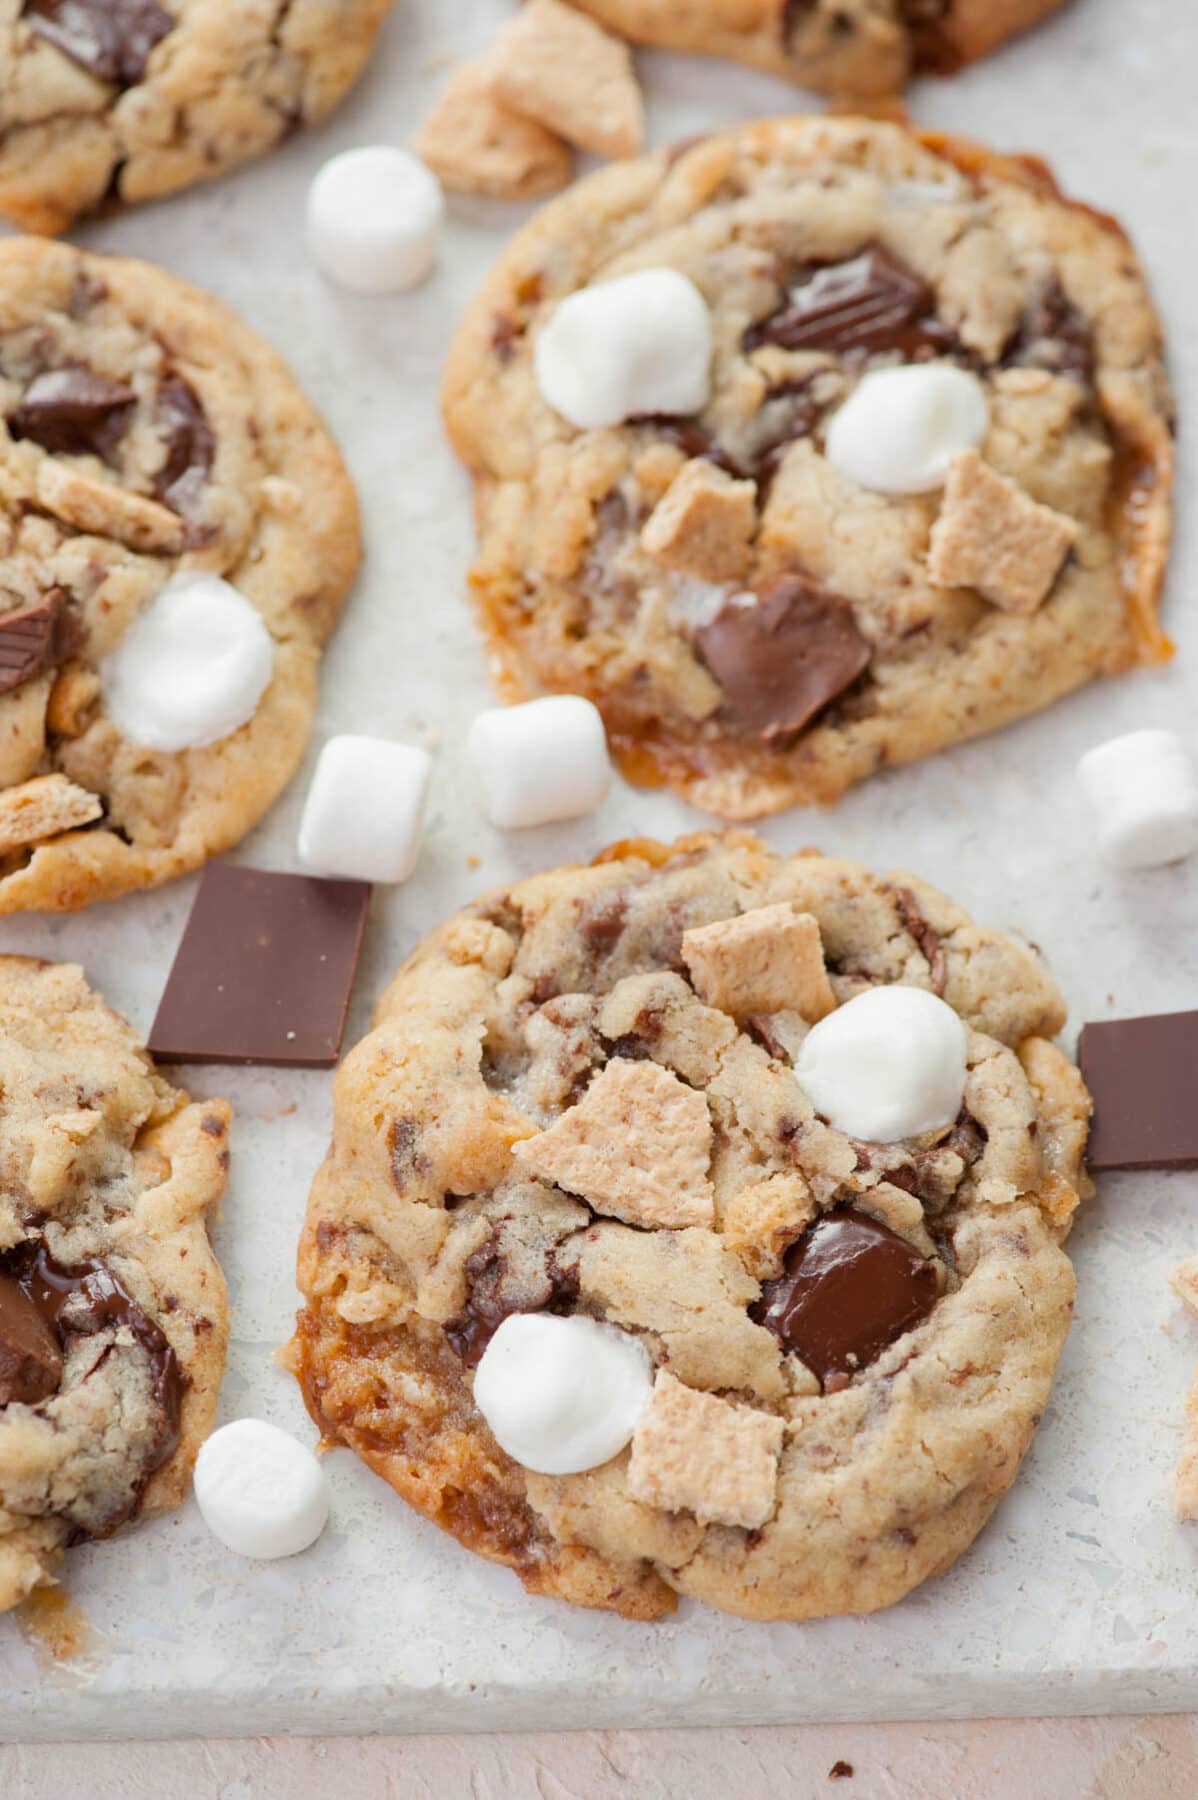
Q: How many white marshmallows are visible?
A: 10